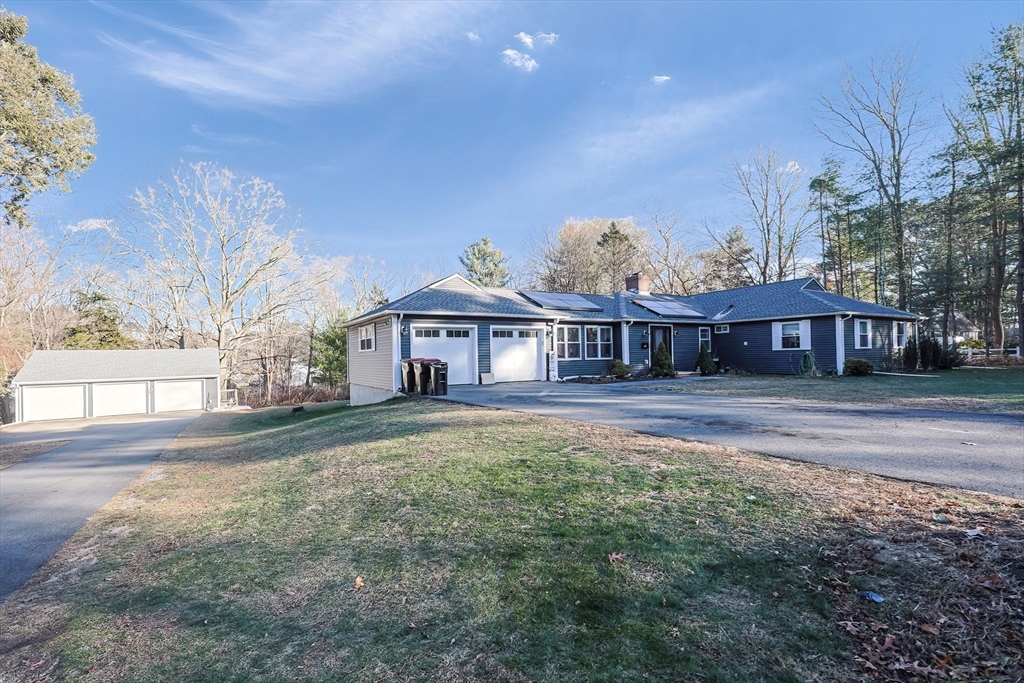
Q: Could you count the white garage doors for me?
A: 5